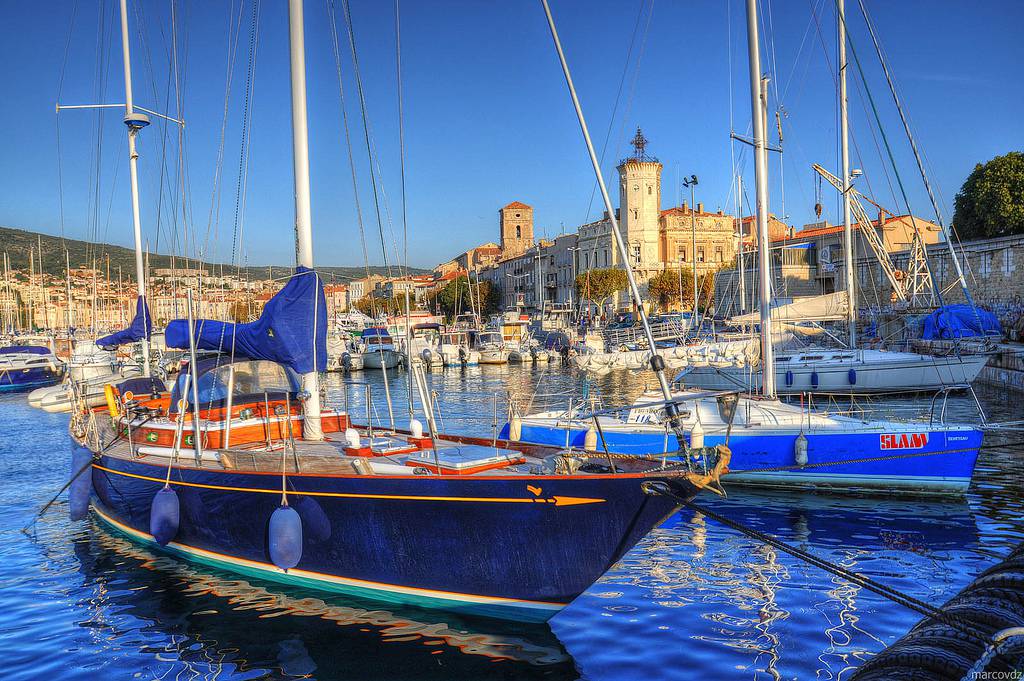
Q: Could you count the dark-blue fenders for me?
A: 6